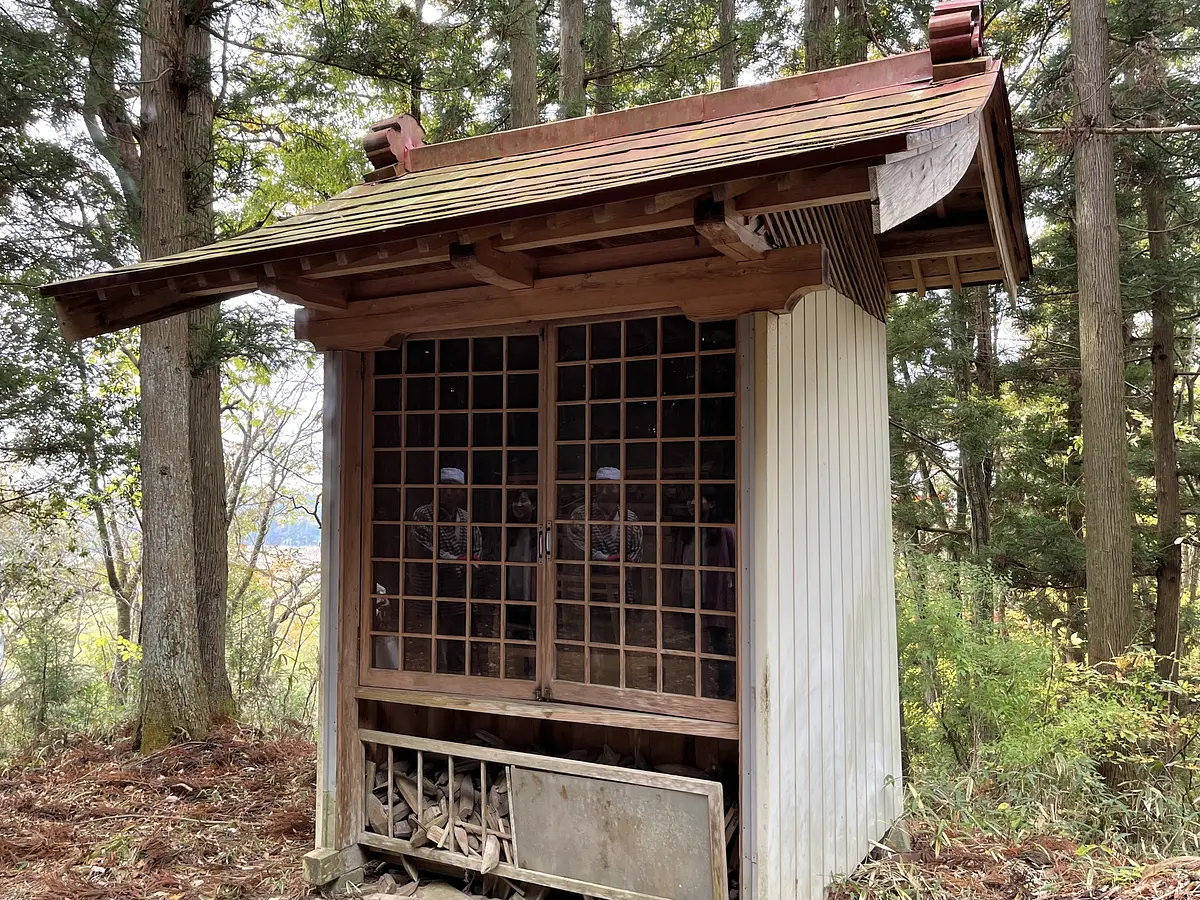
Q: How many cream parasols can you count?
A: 0